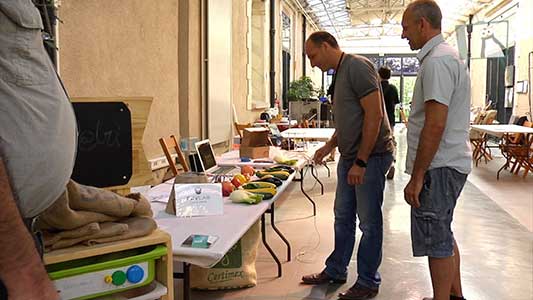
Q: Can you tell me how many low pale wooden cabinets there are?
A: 1